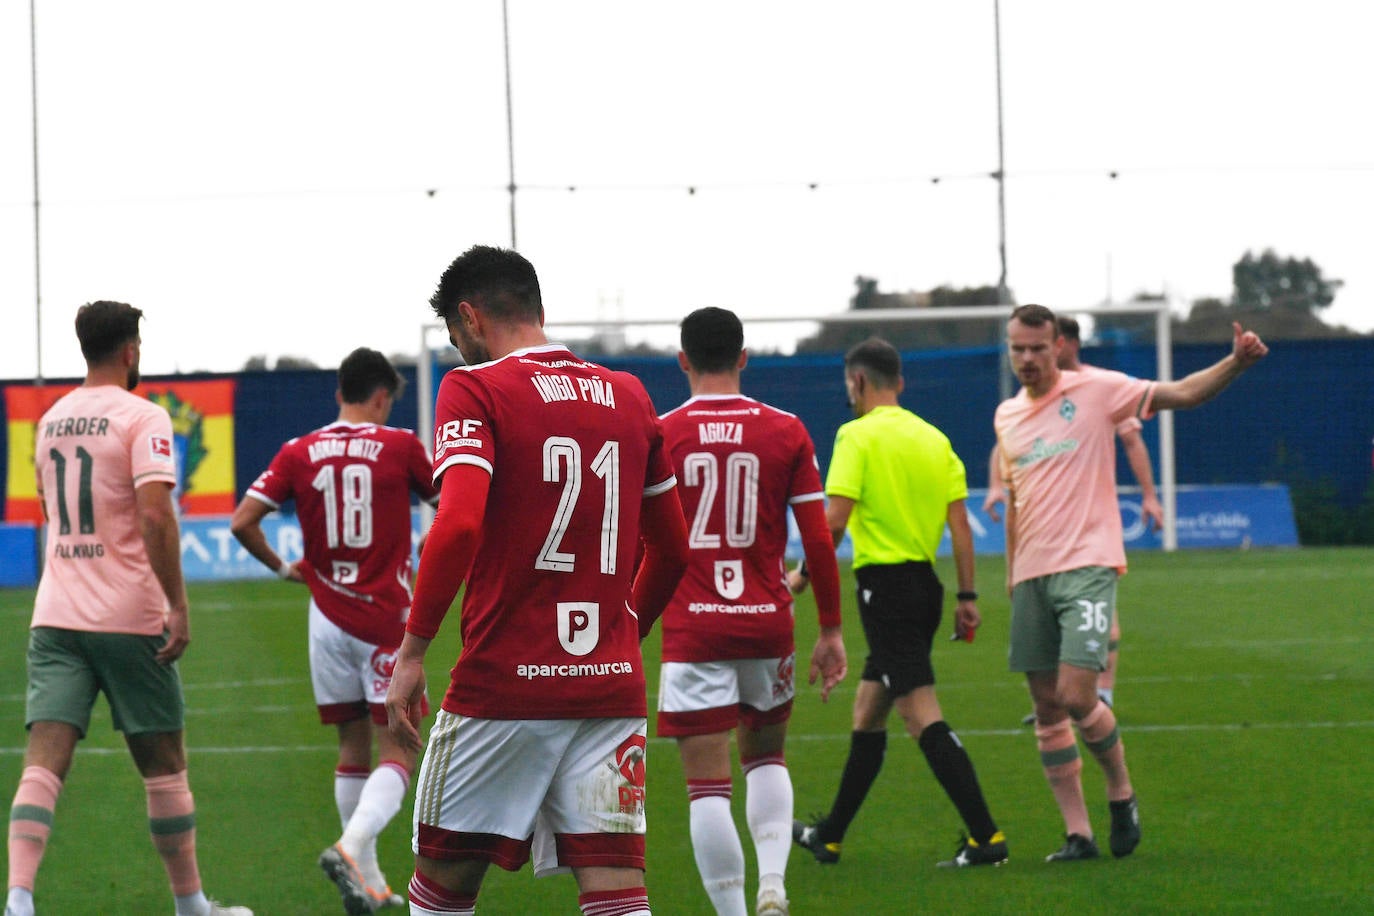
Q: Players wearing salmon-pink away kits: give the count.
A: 3